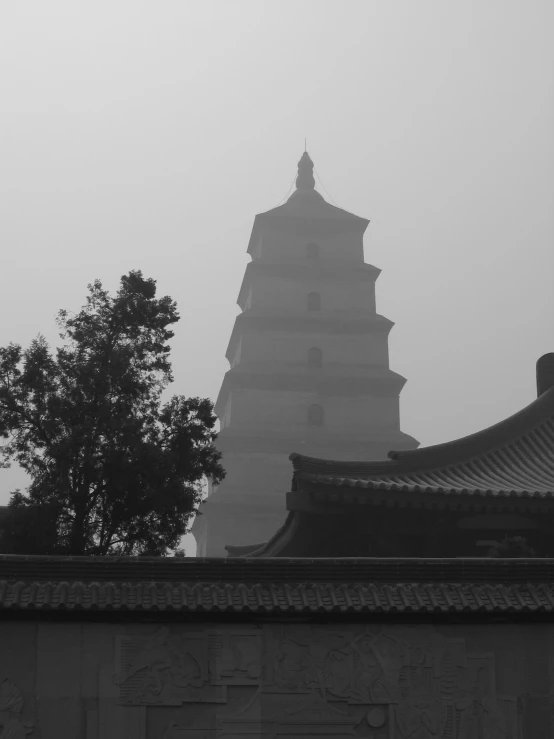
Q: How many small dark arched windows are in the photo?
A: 4